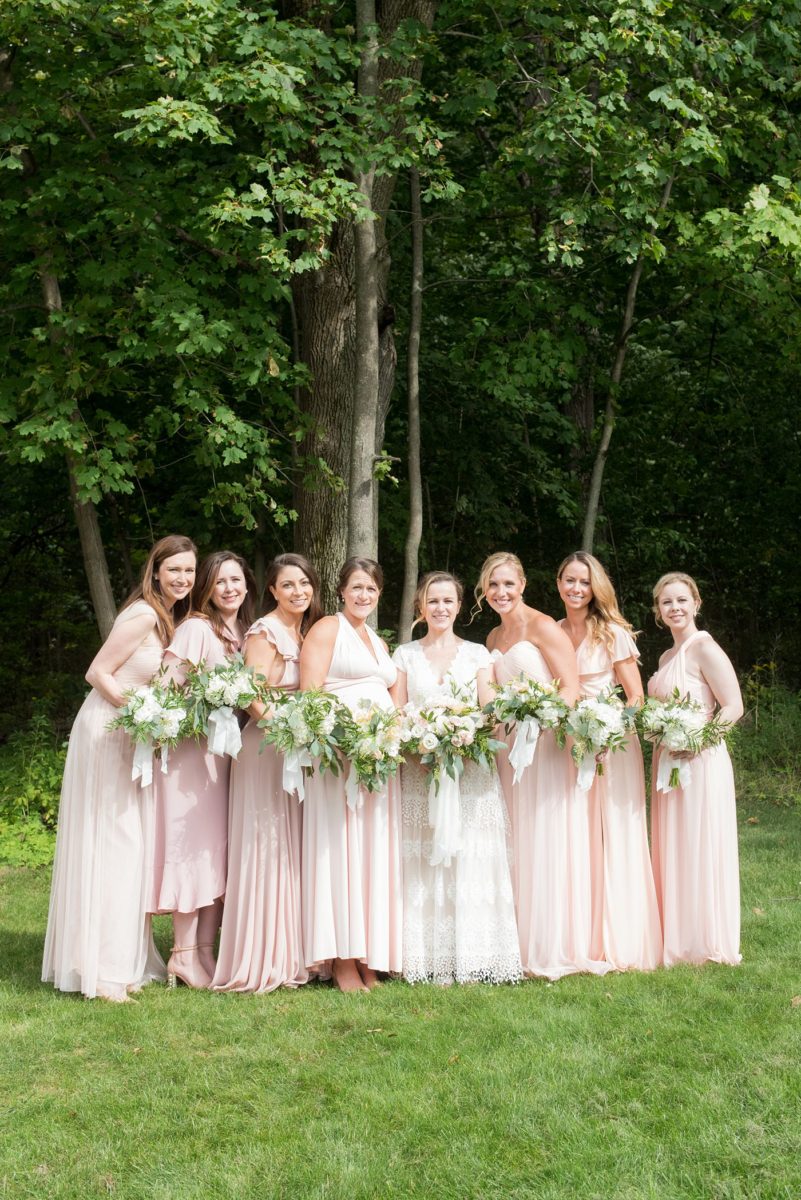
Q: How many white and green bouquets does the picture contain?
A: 8